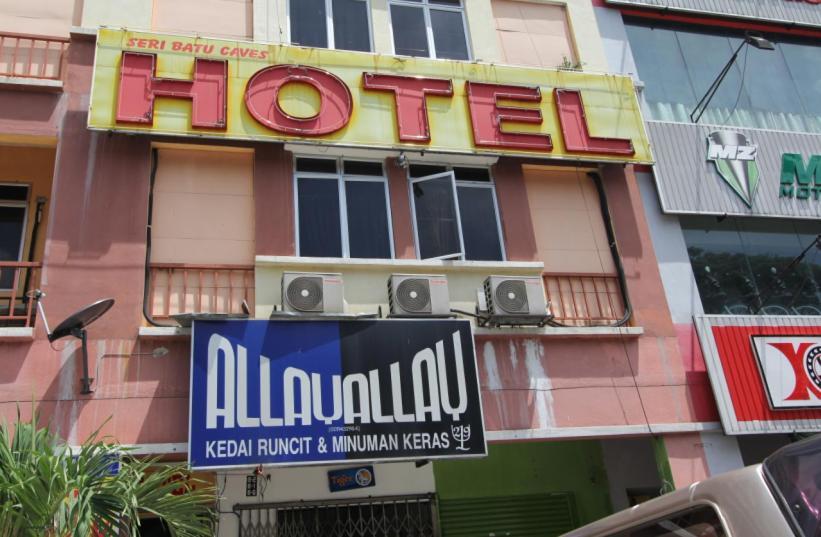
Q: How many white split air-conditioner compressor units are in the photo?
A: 3